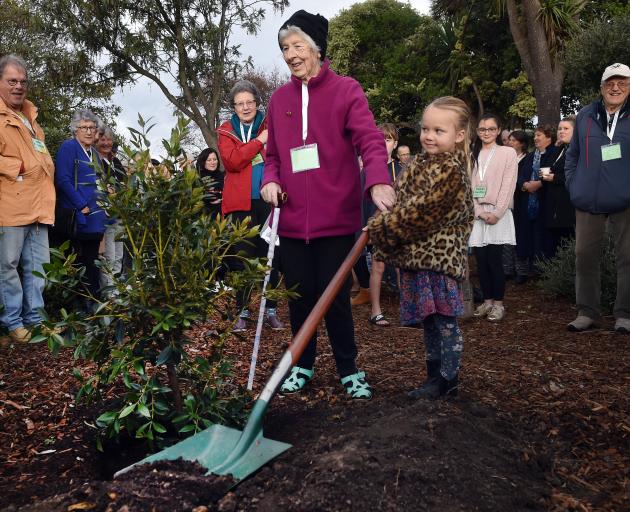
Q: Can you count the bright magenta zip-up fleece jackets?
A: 1